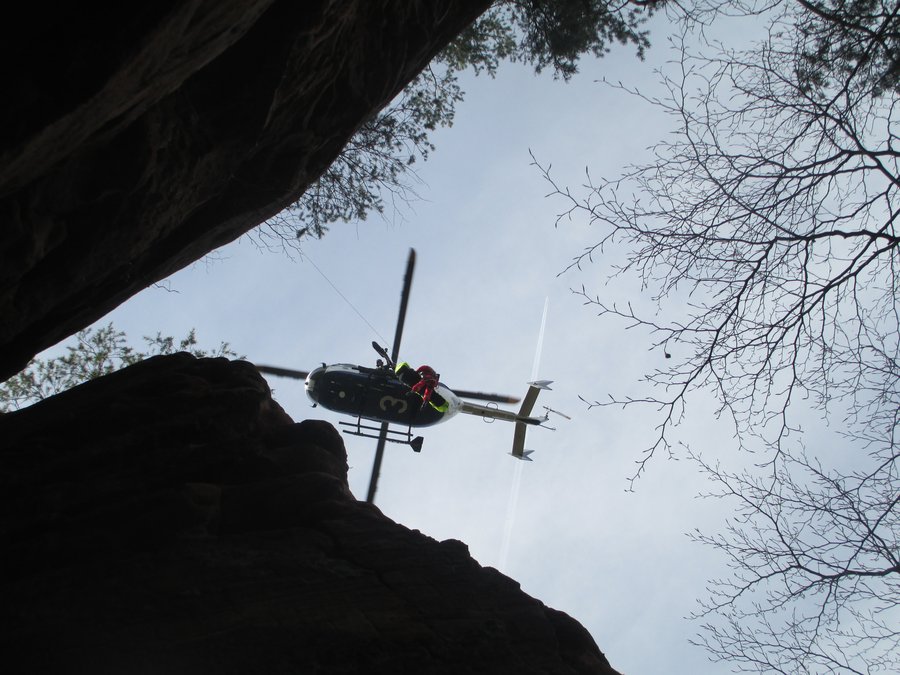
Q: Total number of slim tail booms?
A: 1